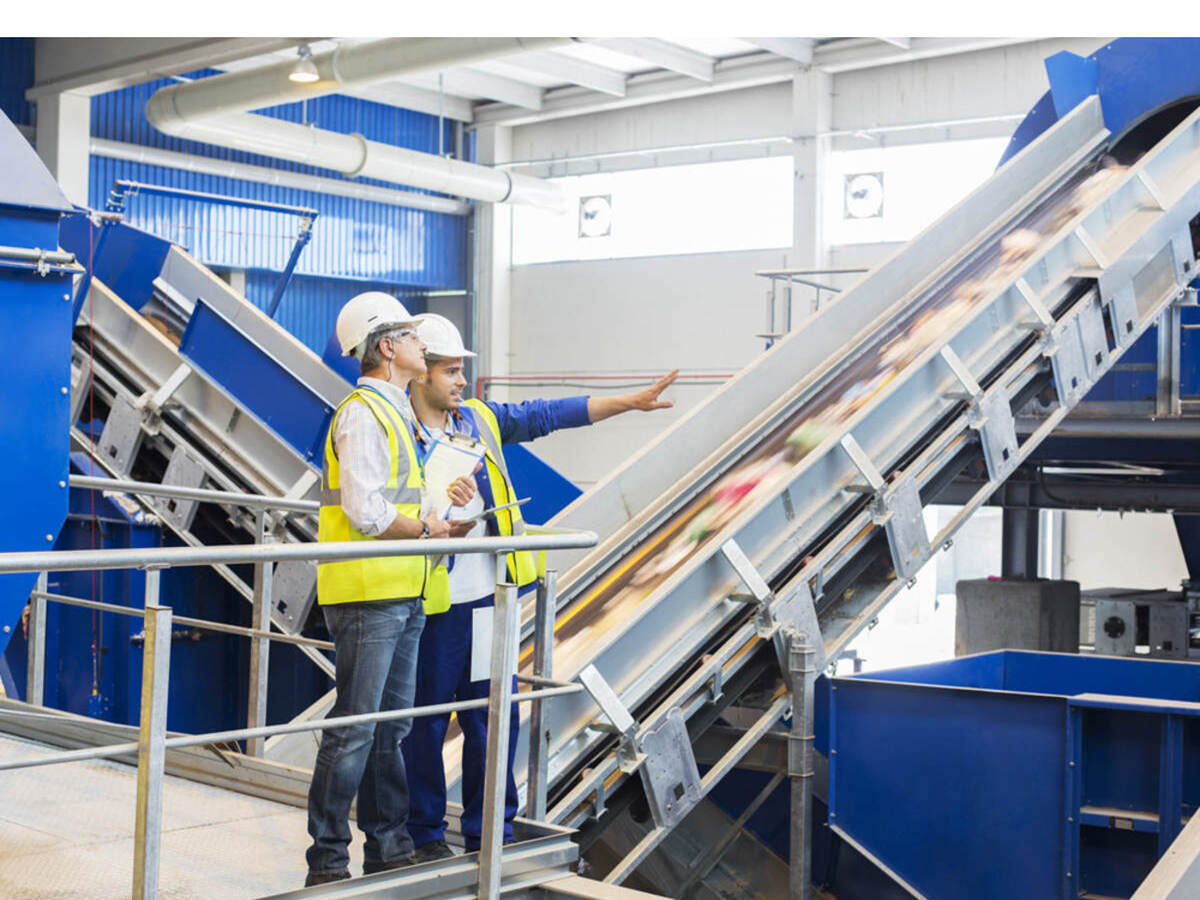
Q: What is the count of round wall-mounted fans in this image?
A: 2